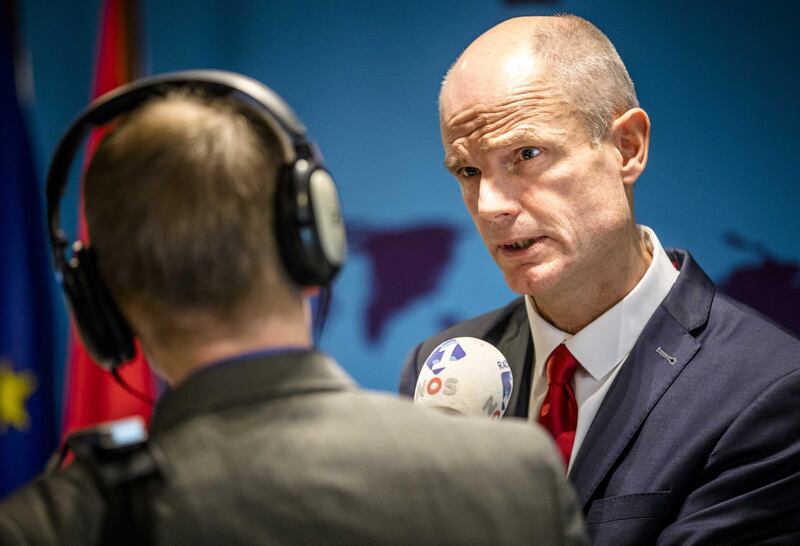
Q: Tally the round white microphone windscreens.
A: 1